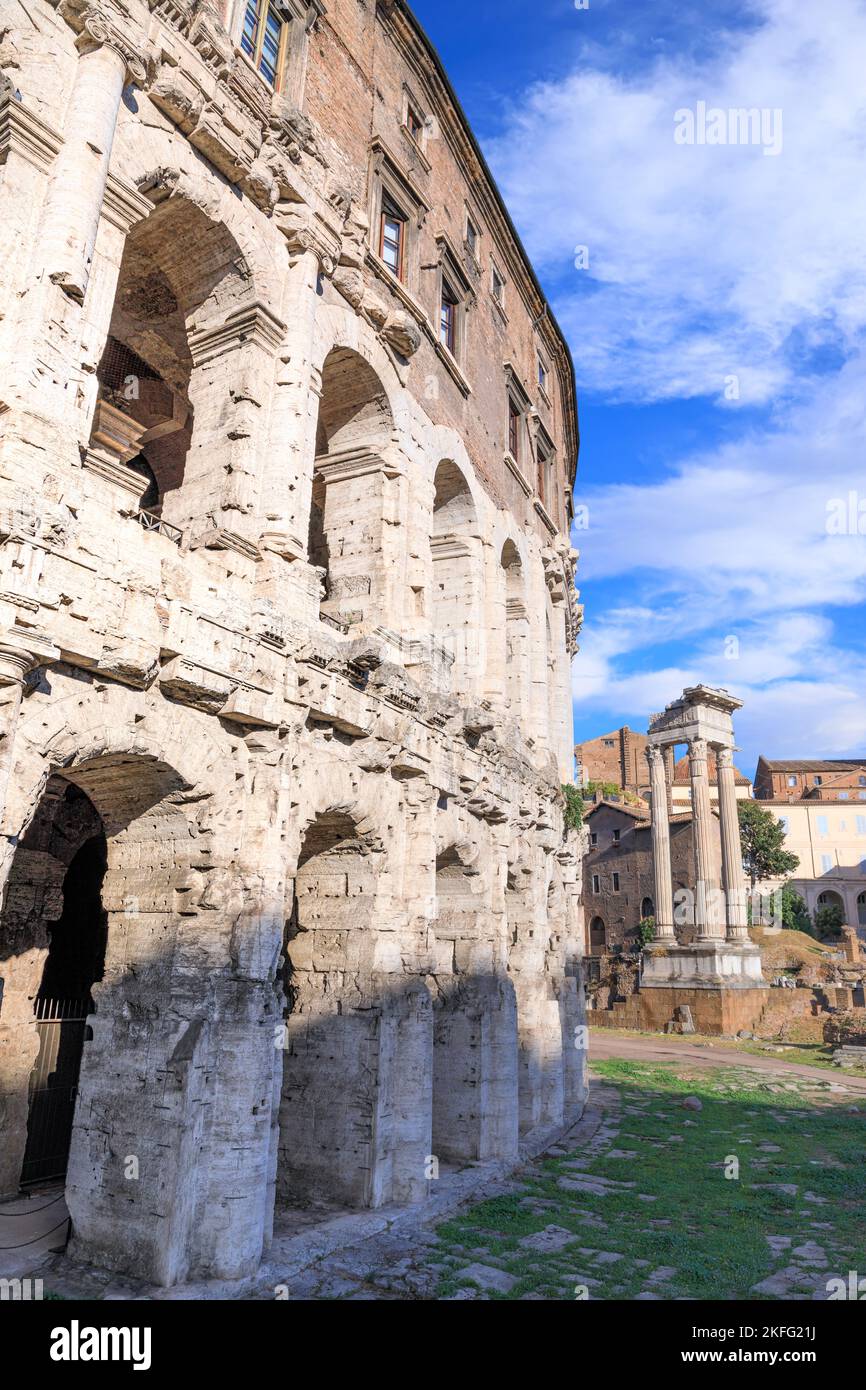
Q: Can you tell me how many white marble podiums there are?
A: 1